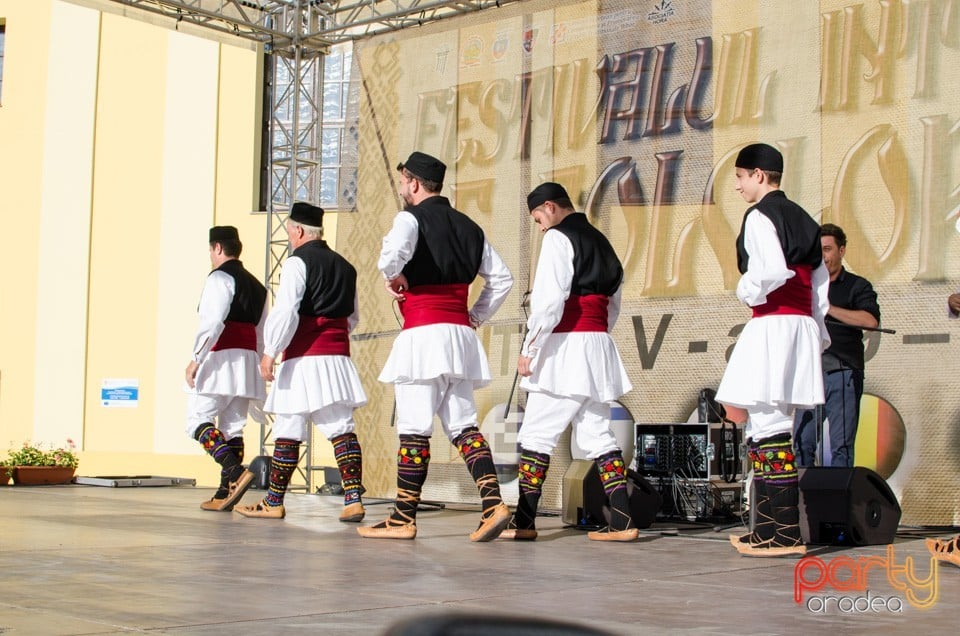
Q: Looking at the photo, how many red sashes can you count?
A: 5